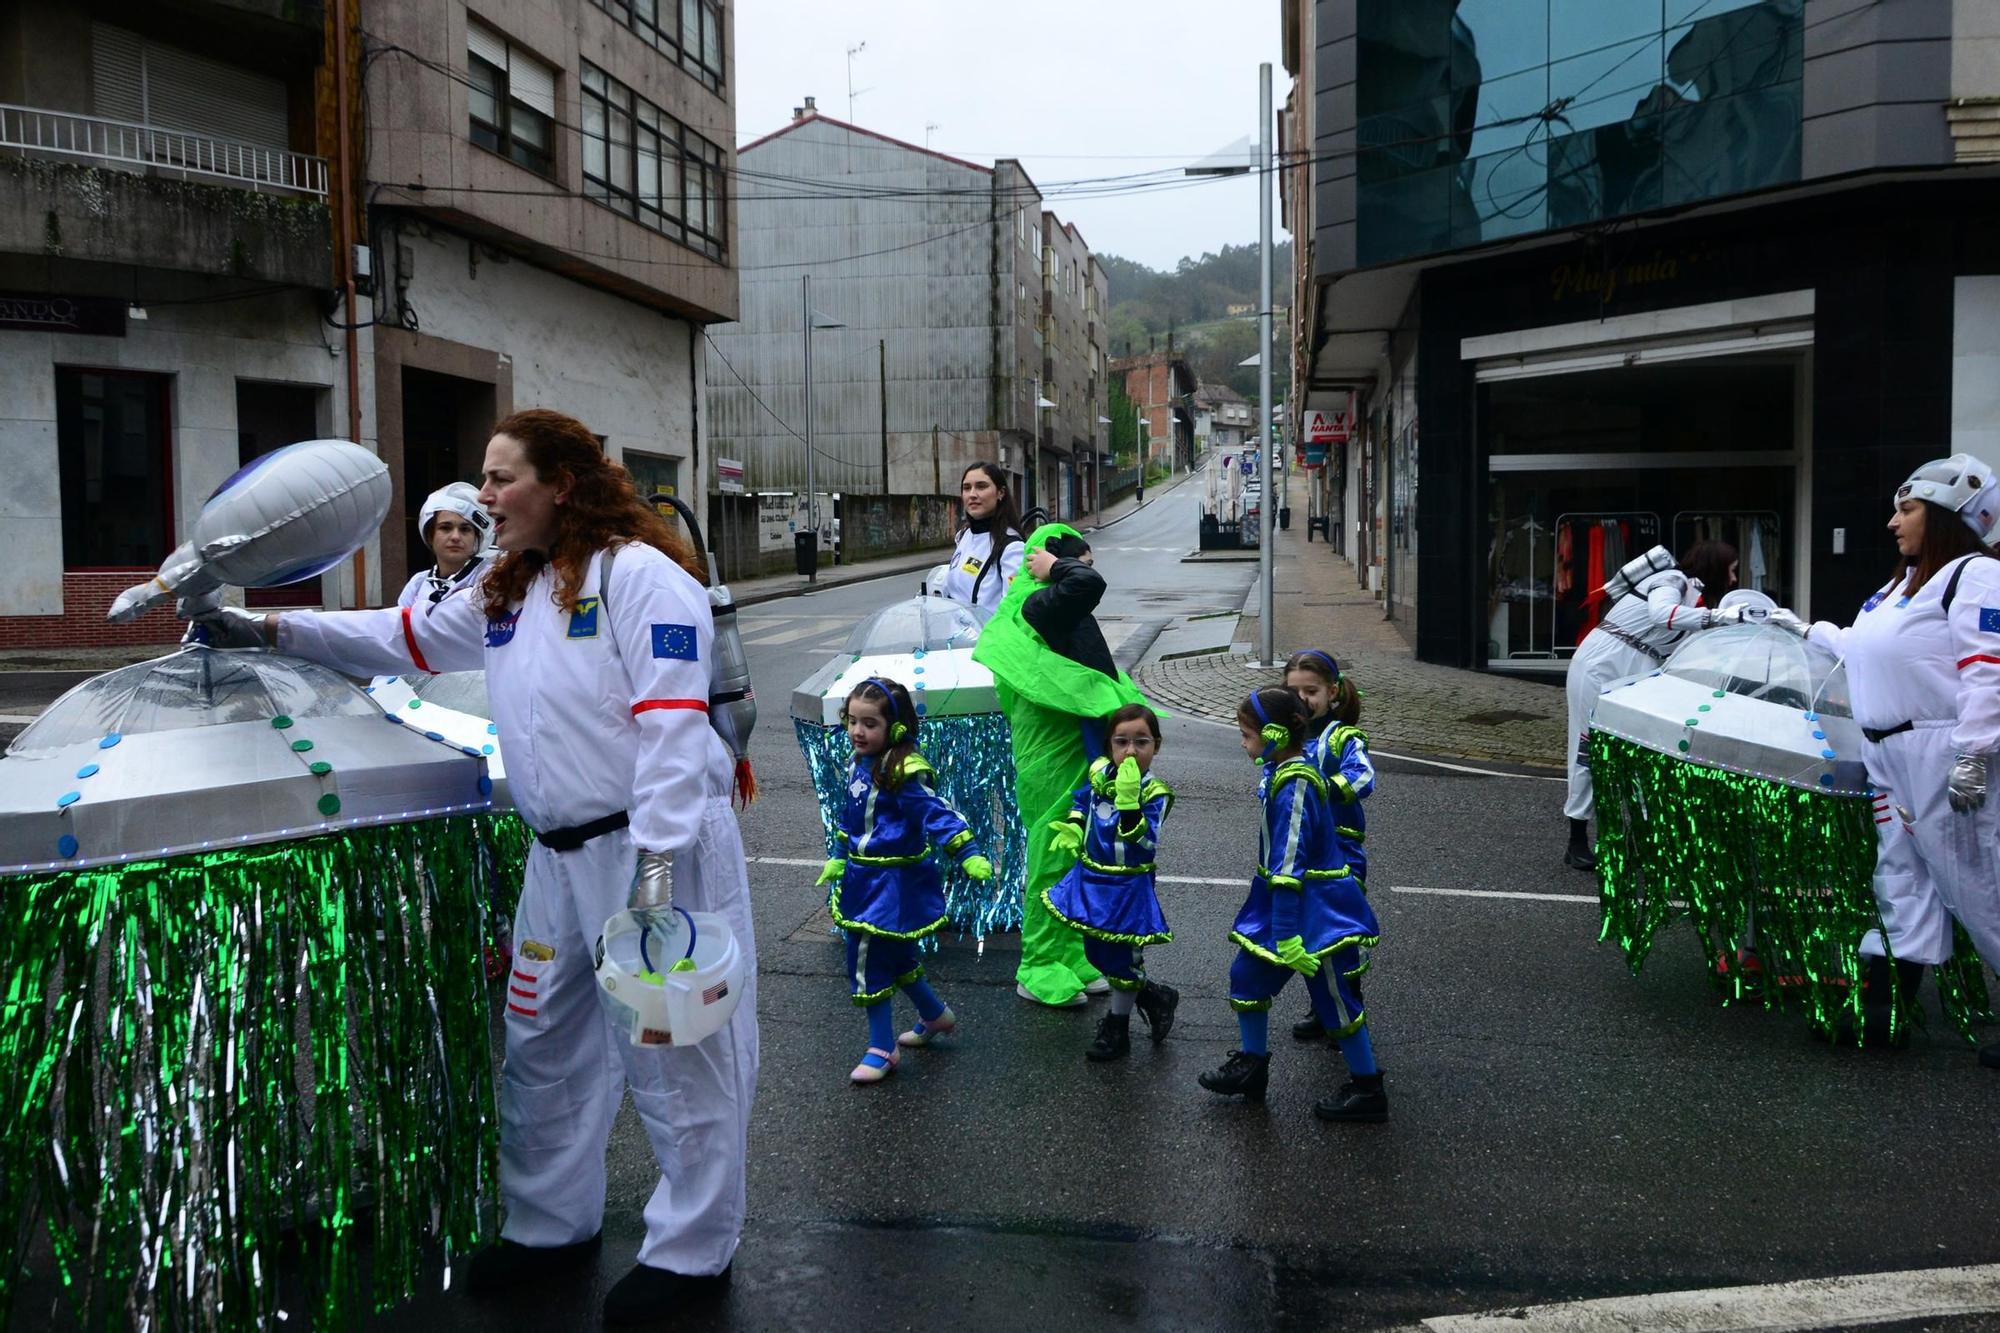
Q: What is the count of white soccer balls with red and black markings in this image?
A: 0